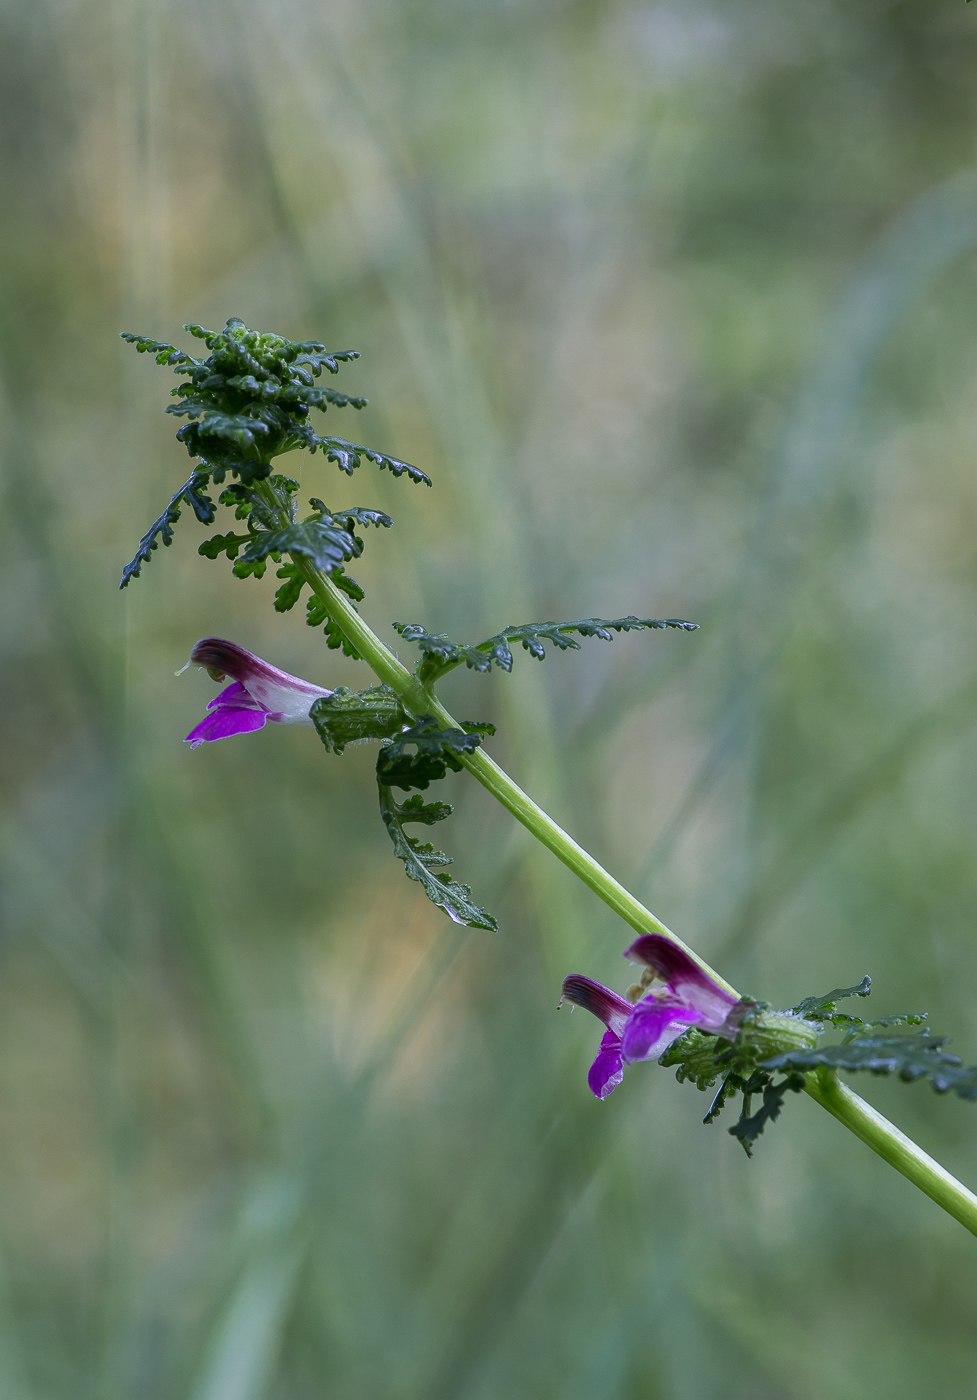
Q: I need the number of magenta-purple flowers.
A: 3